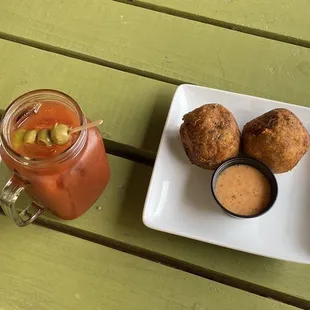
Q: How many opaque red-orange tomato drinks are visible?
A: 1